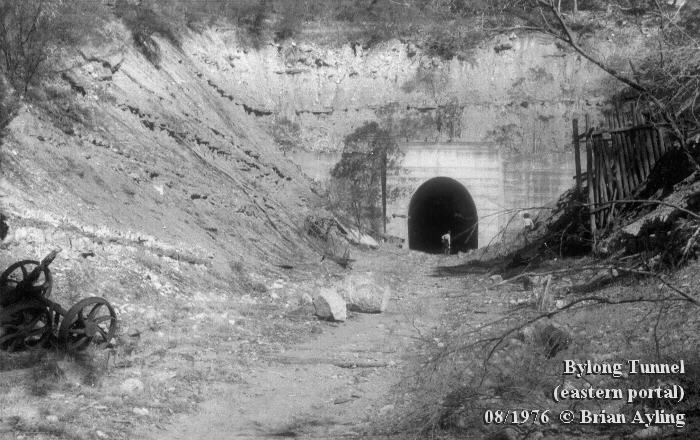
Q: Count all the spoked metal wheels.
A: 3